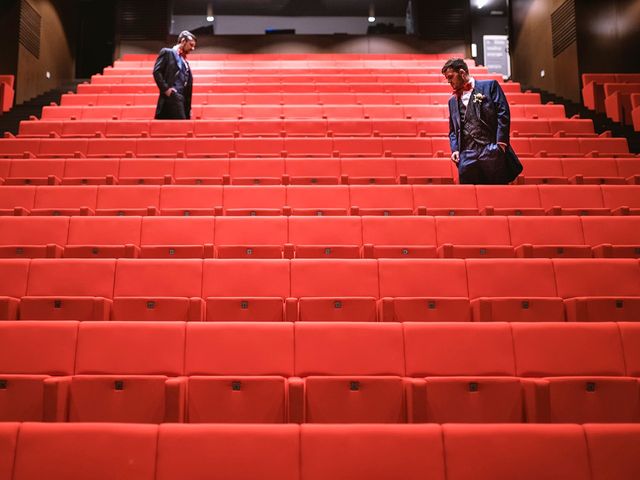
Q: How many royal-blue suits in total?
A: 1